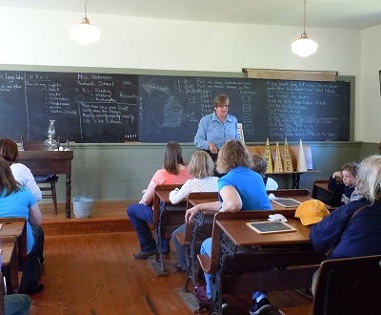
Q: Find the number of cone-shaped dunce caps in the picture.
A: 4